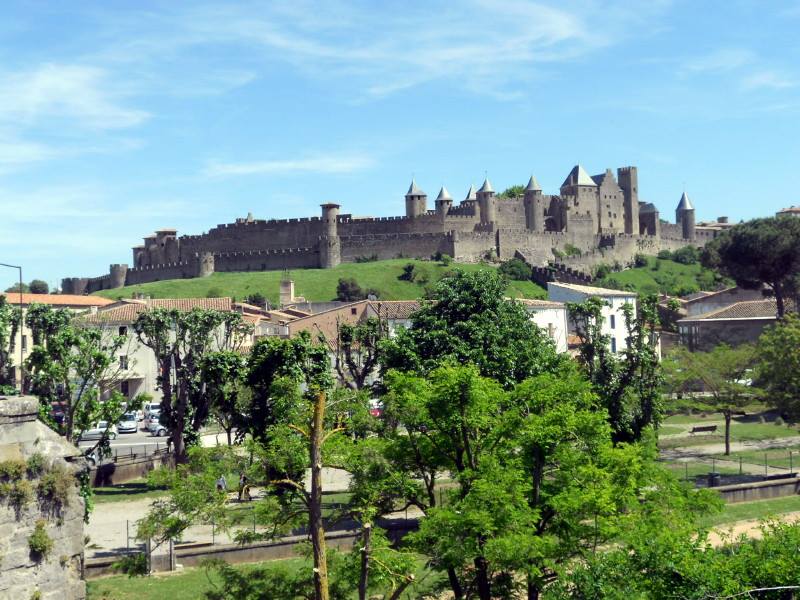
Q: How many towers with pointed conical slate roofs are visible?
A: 6